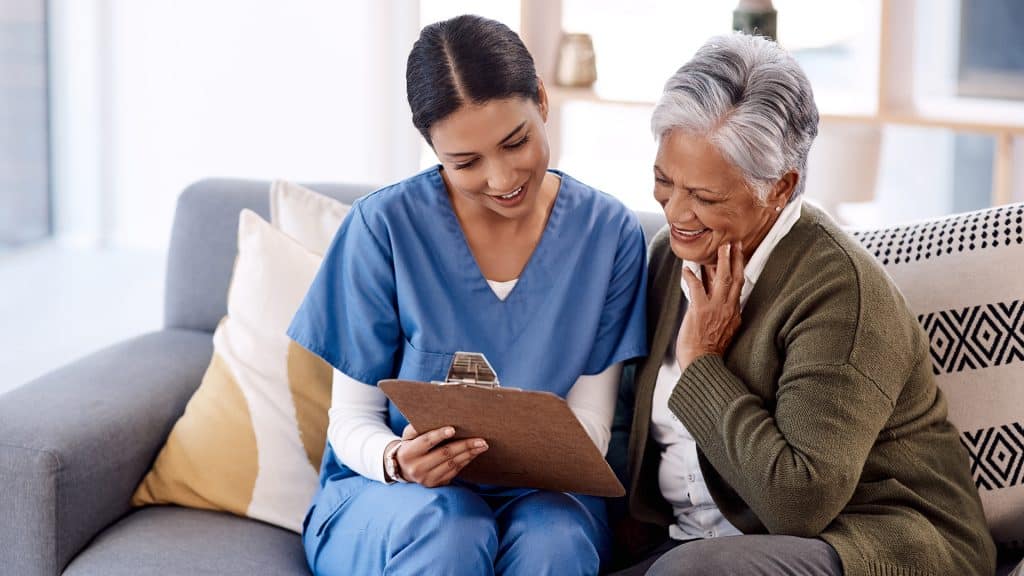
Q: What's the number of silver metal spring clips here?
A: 1